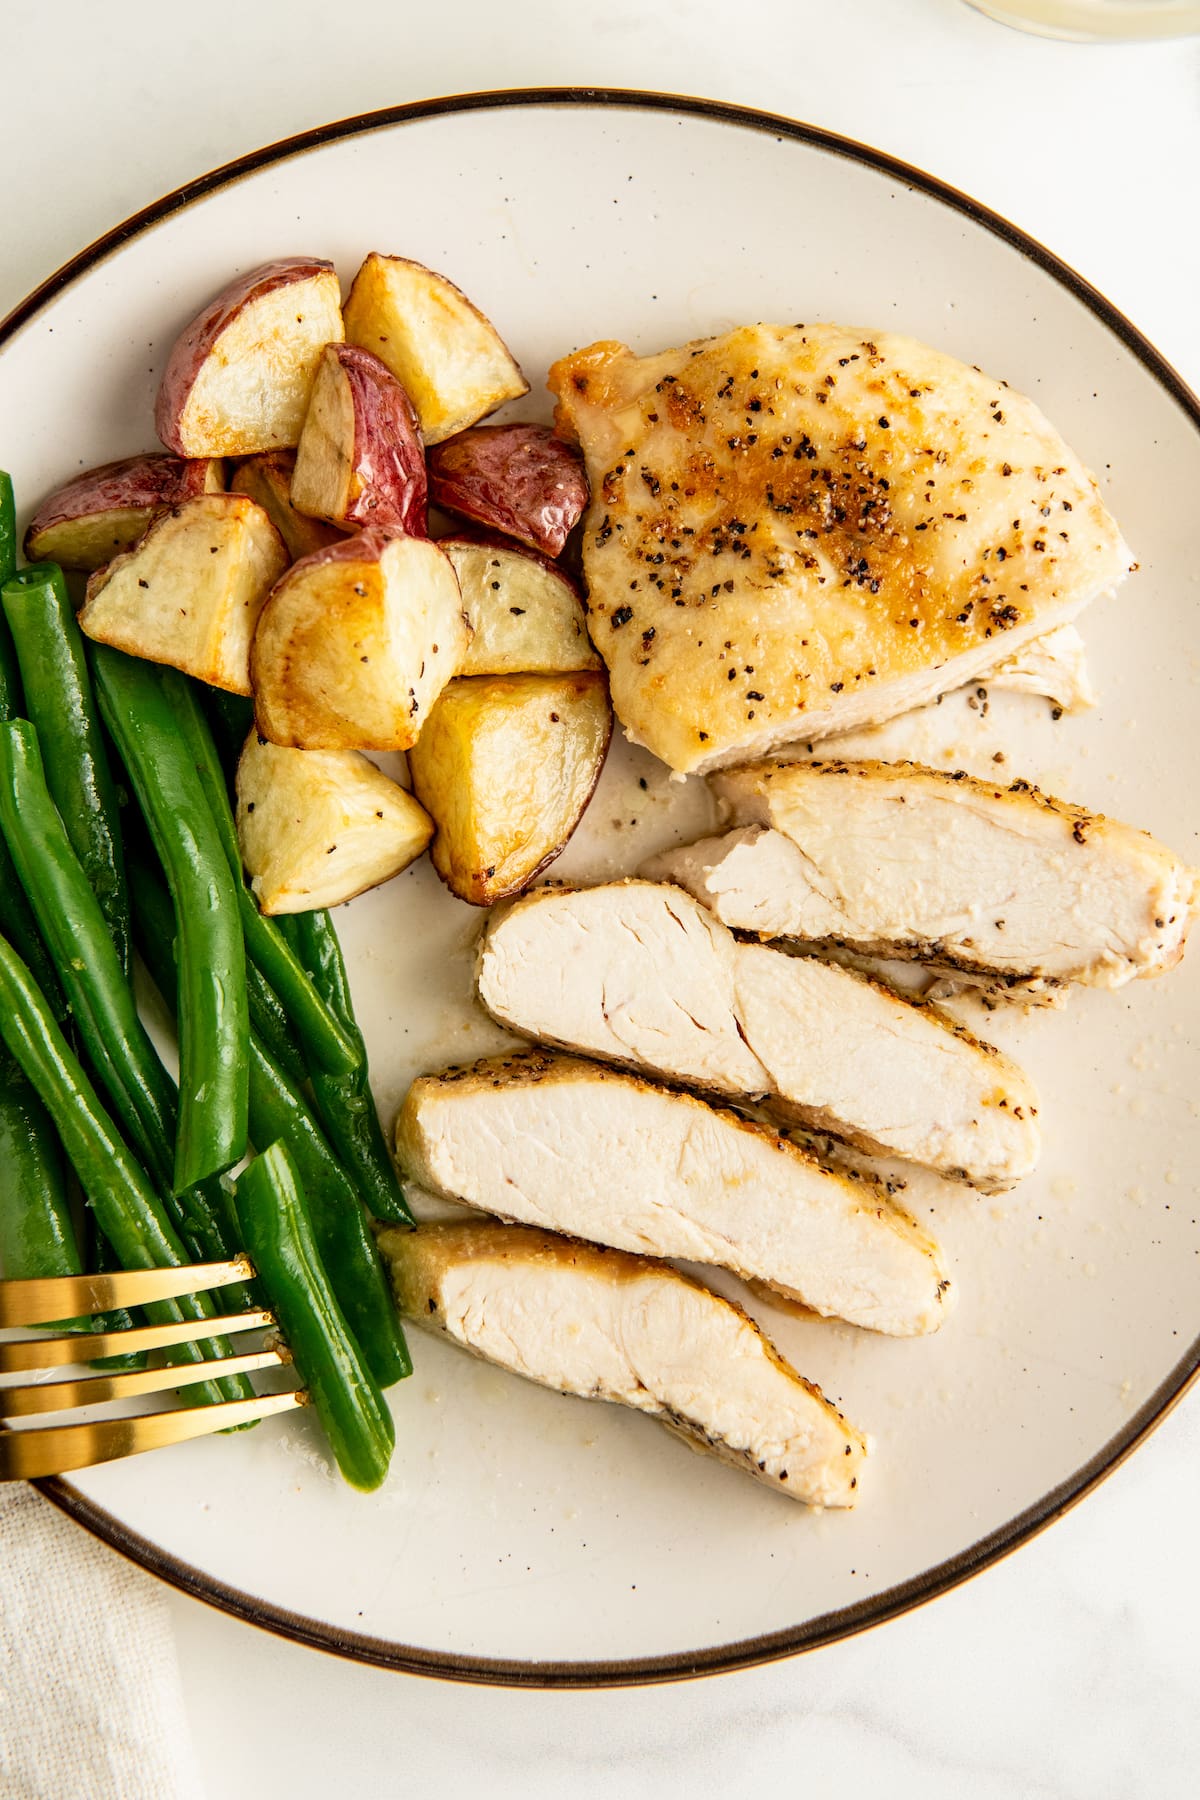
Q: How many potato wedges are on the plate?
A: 11